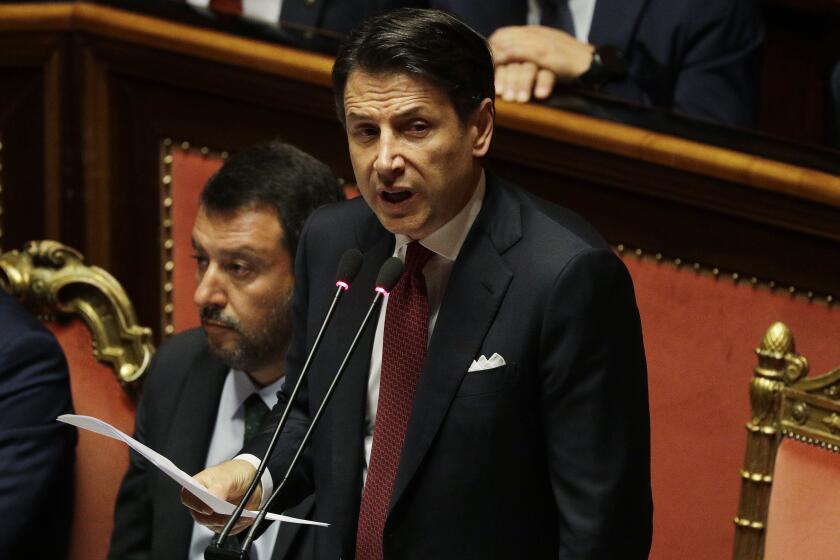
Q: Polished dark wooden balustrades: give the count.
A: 1